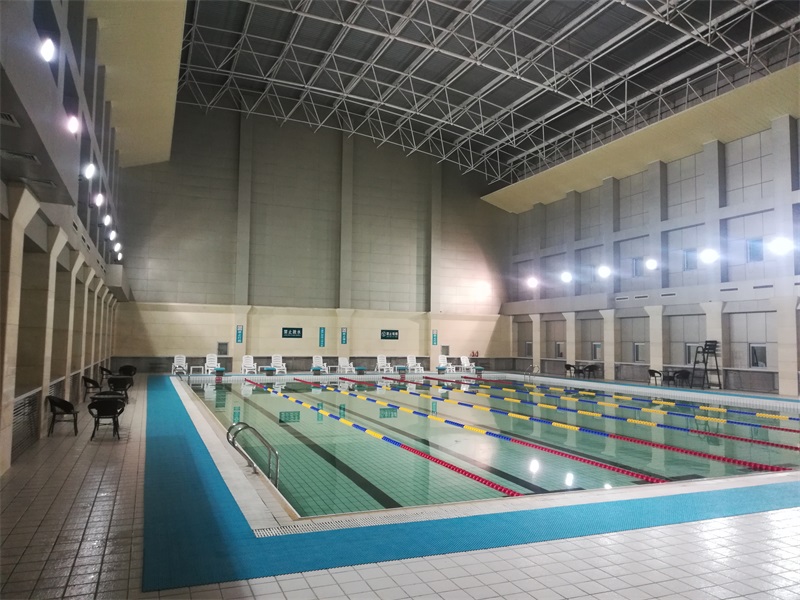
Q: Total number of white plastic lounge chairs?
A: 10